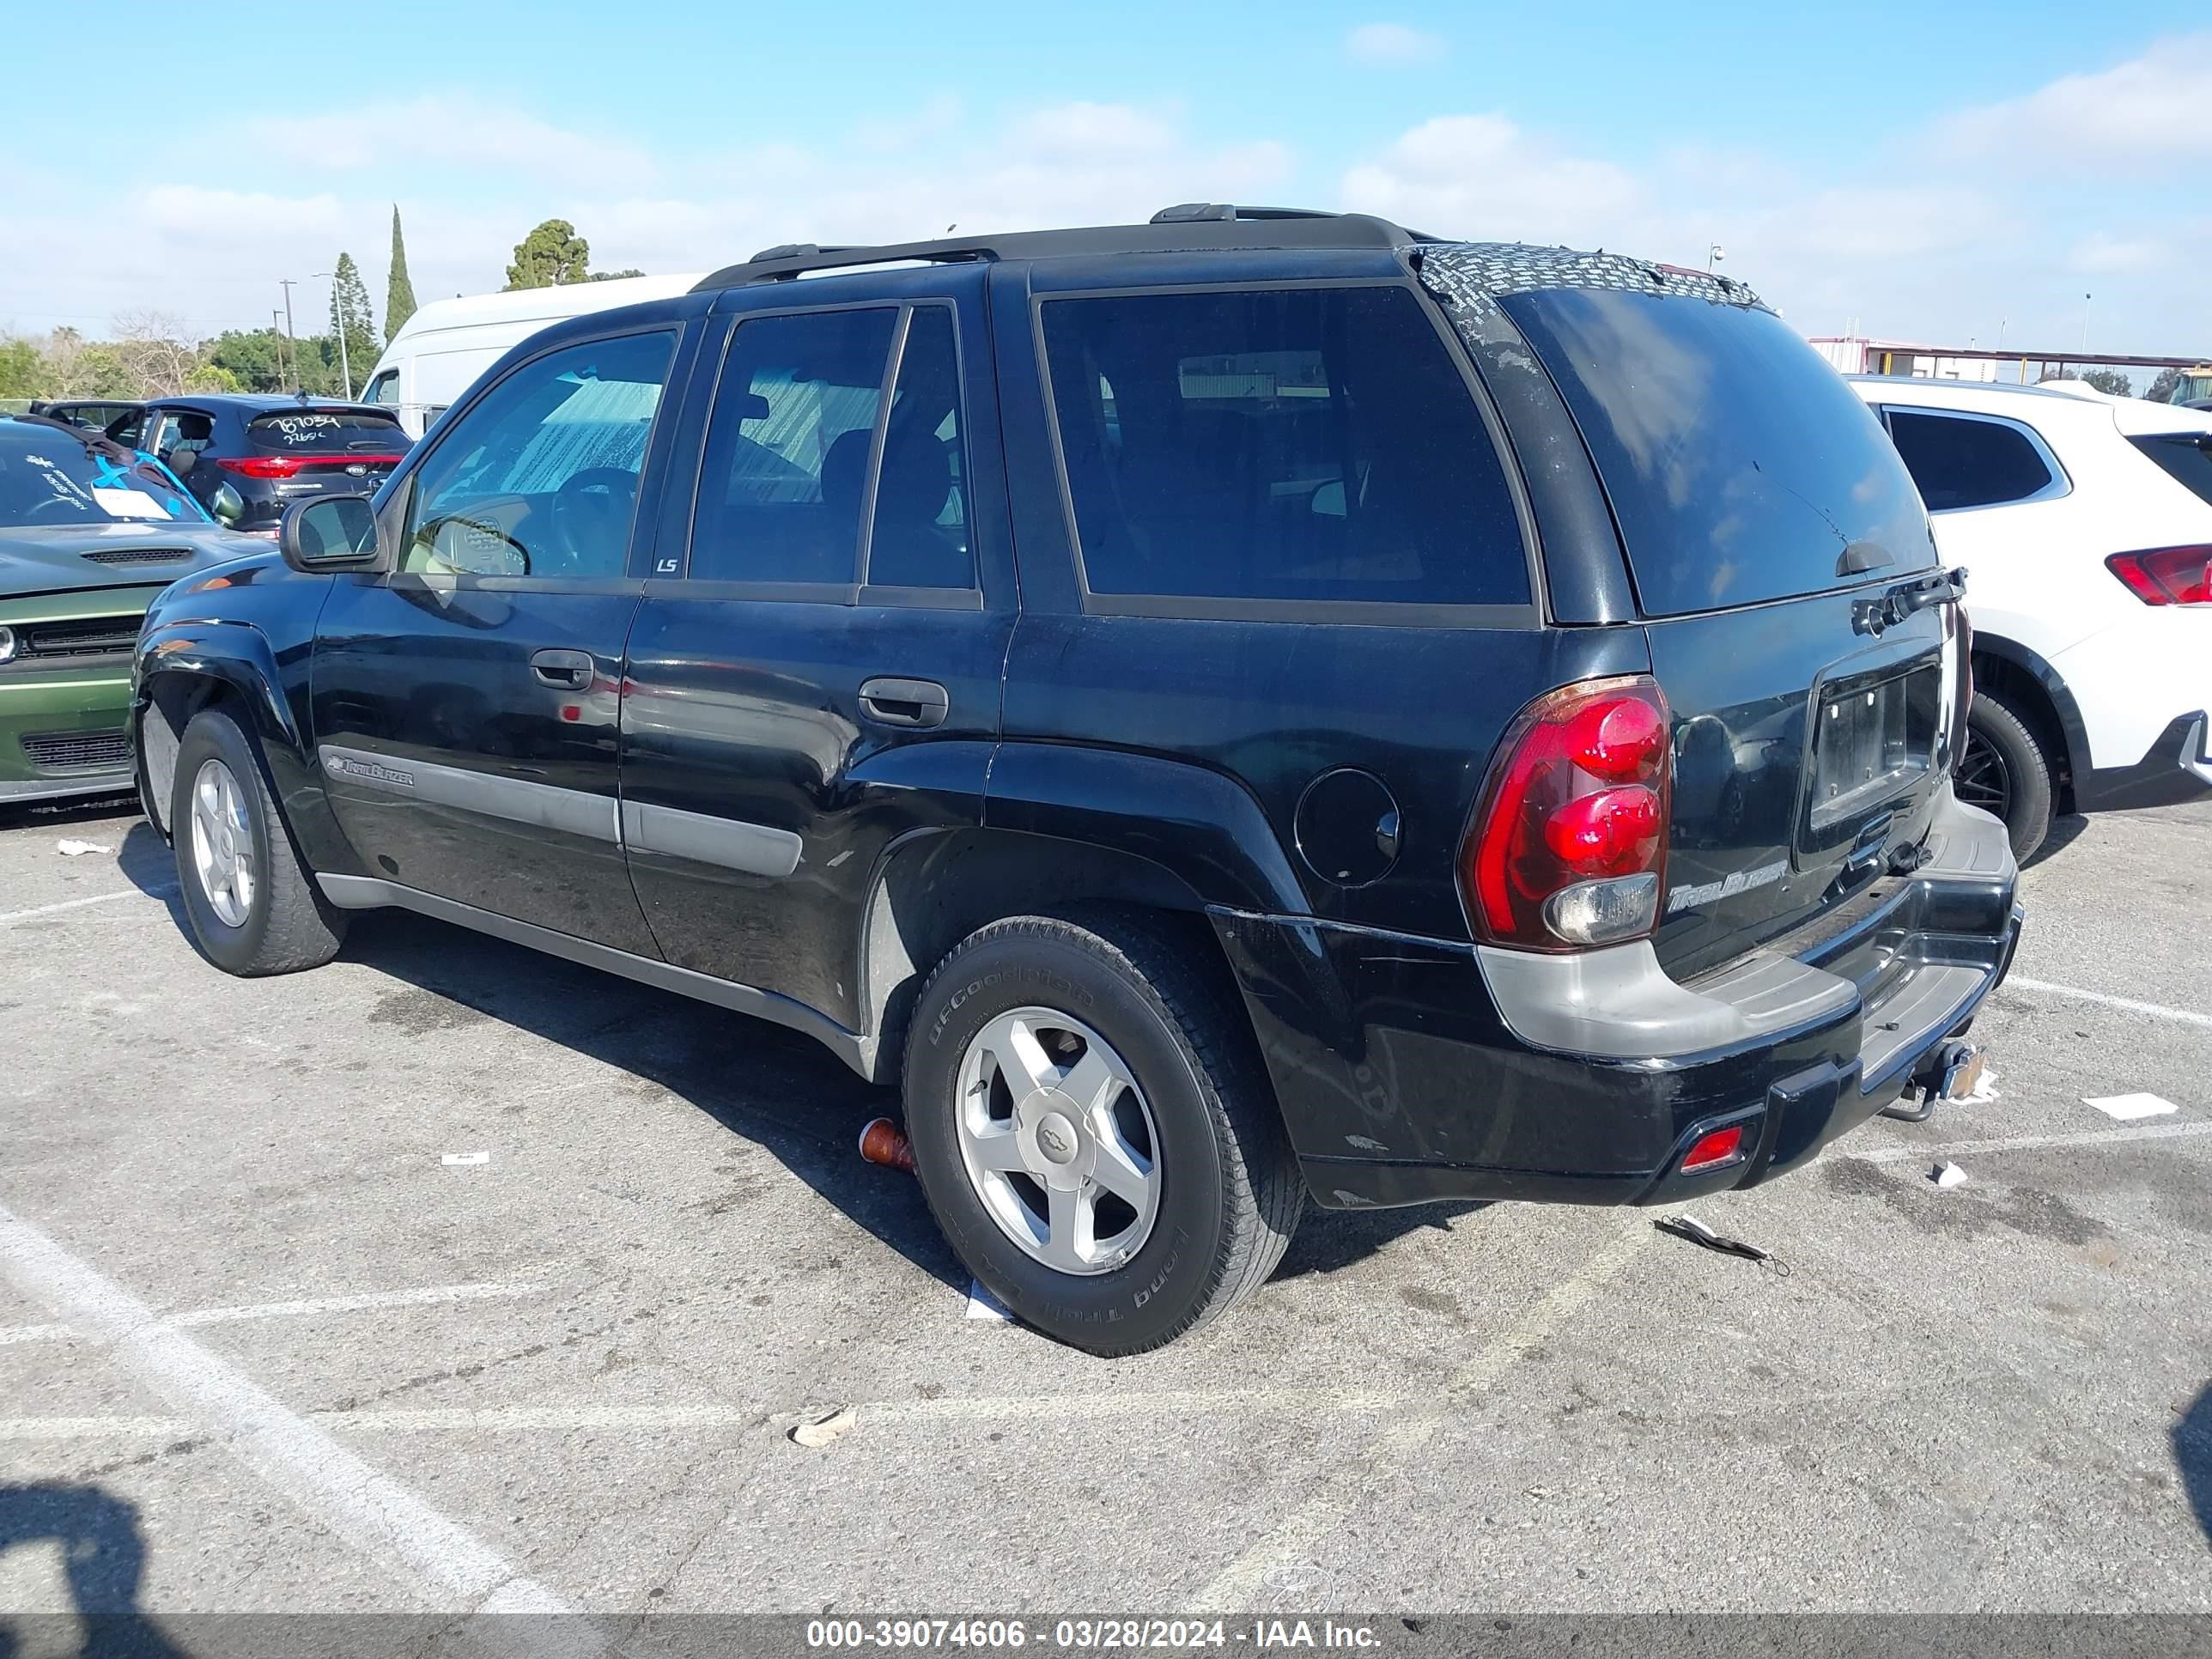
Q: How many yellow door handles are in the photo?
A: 0